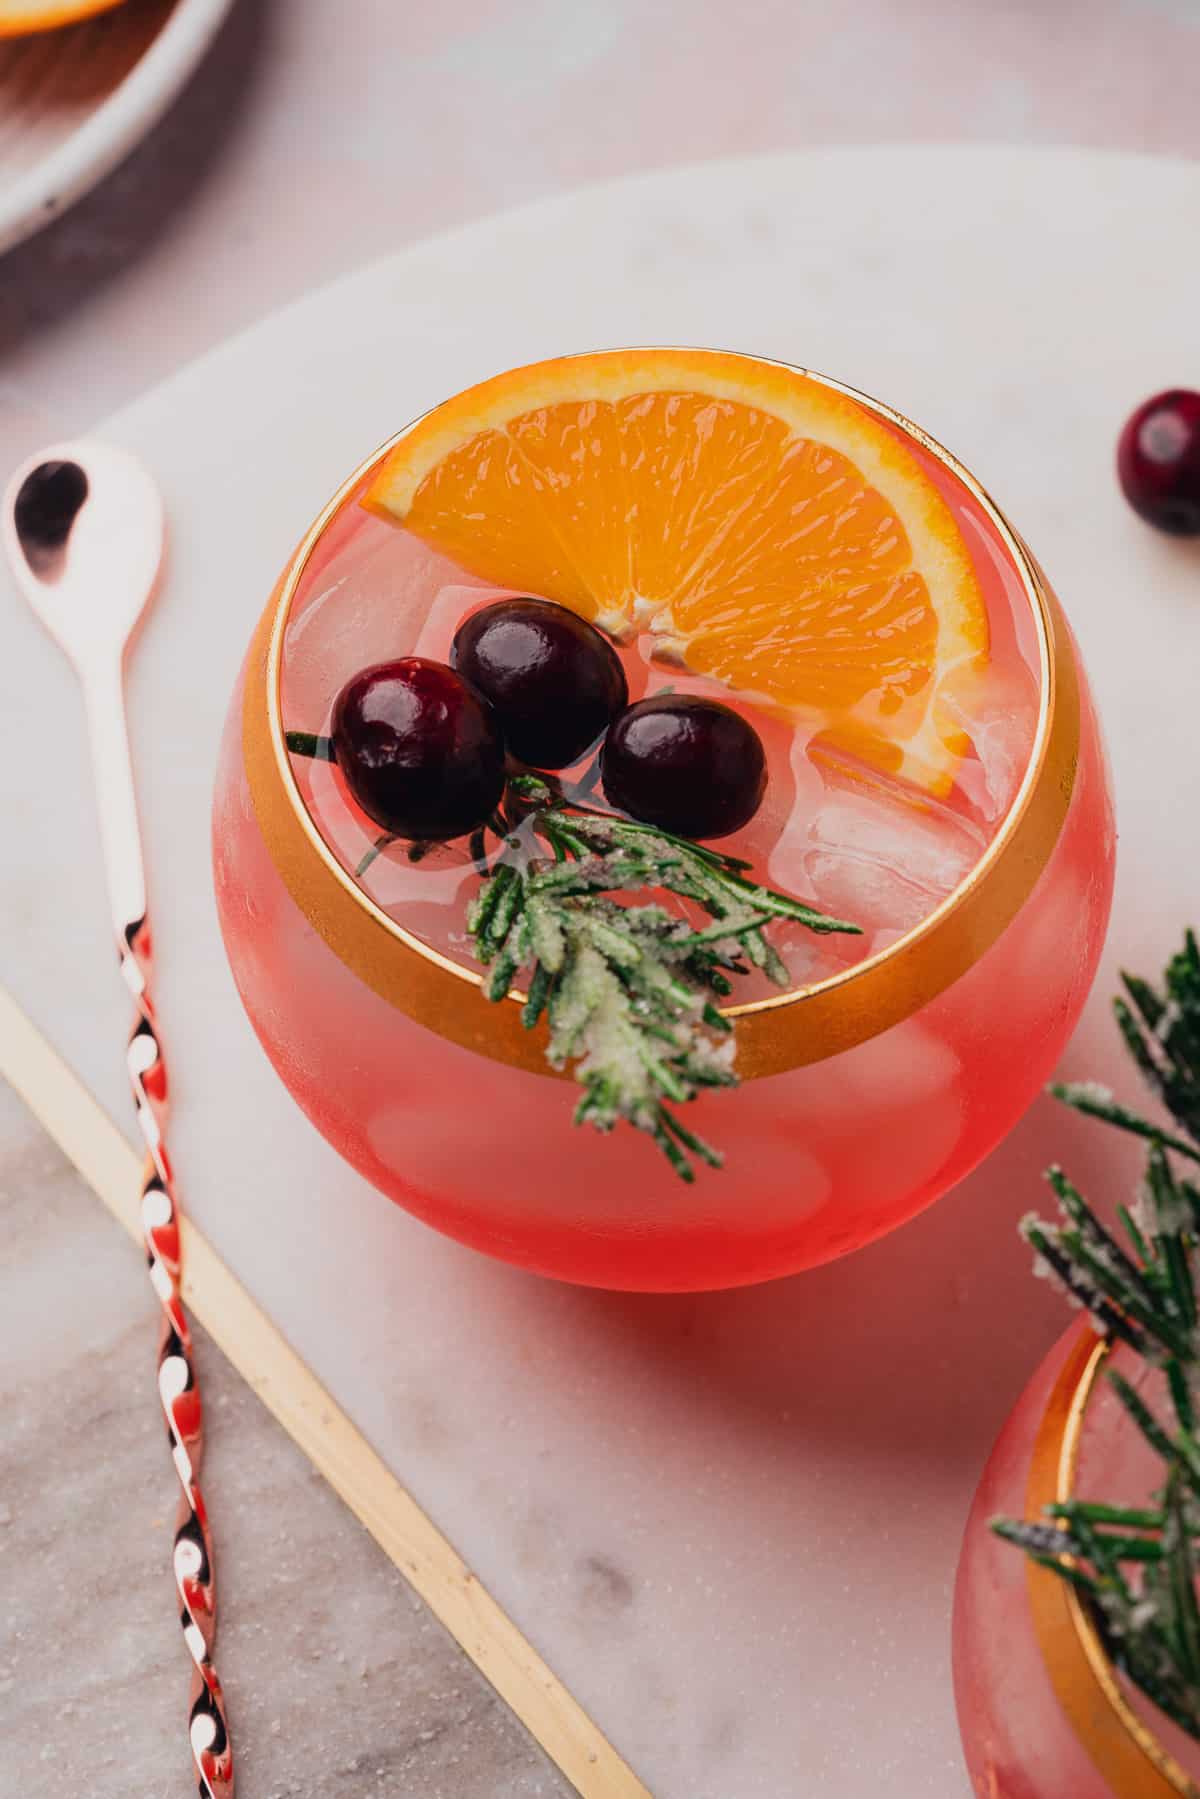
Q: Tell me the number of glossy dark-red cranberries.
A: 4